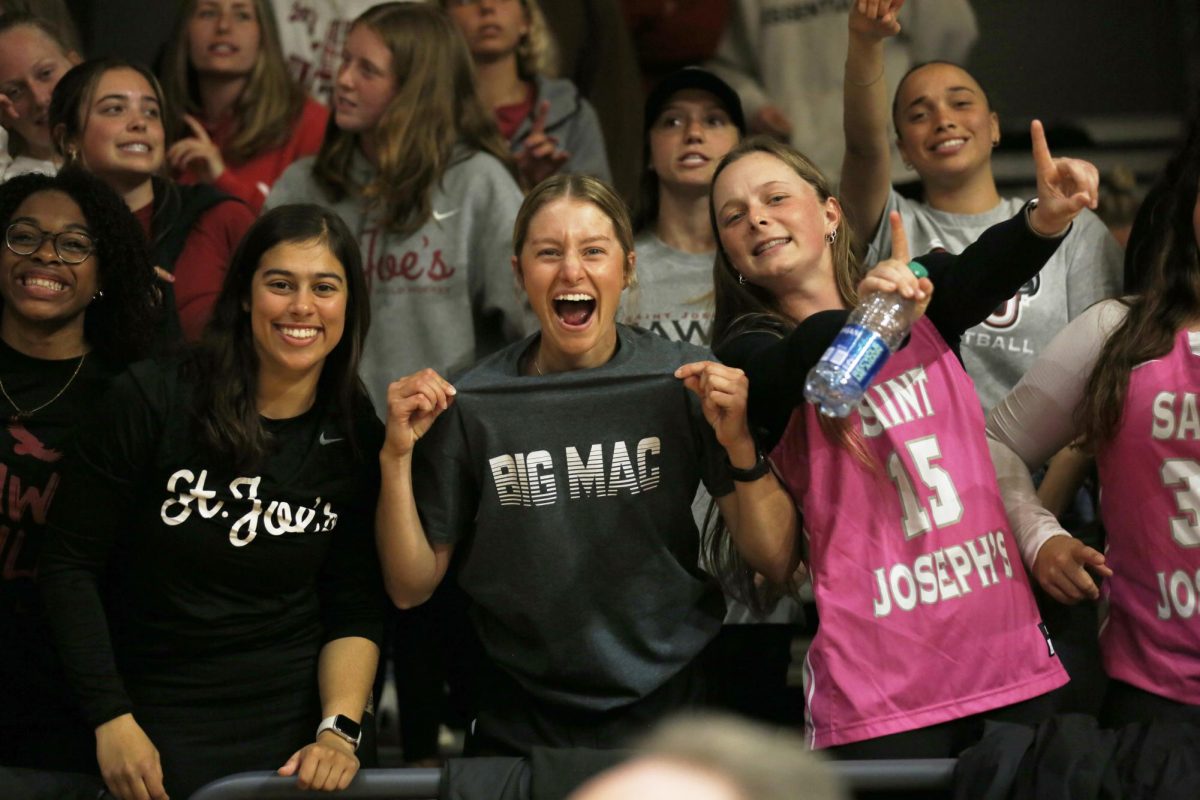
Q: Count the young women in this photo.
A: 12